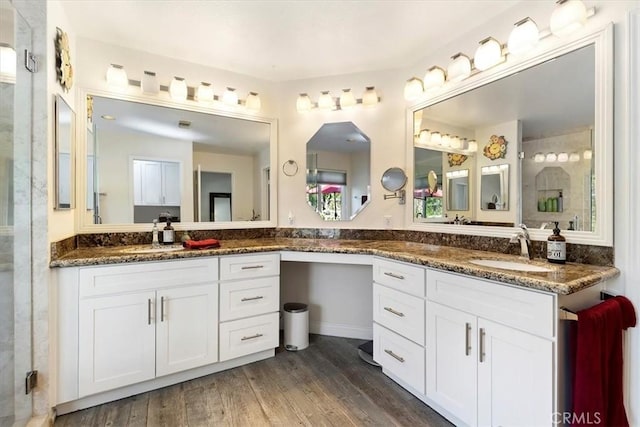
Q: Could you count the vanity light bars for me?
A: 3